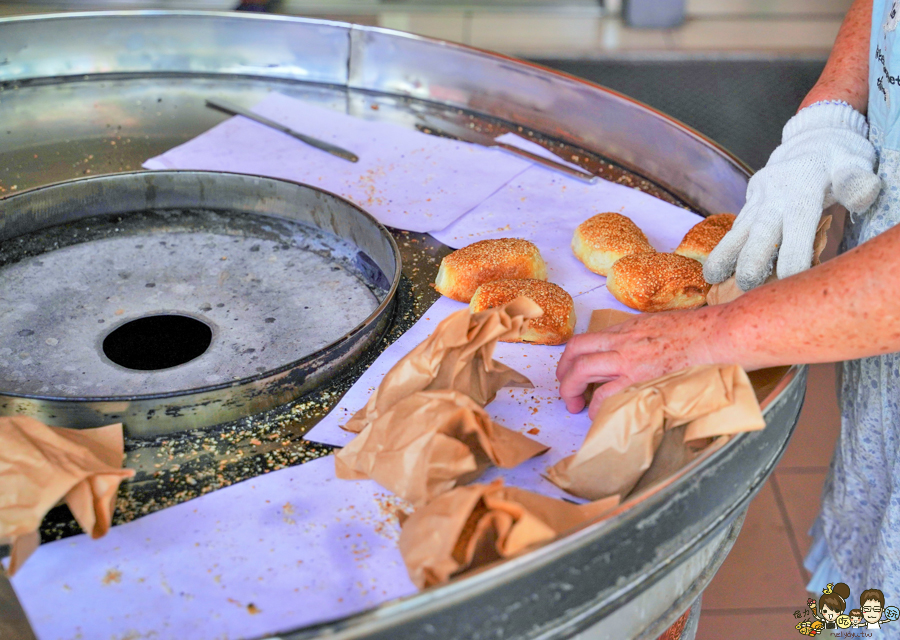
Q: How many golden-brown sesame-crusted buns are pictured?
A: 5